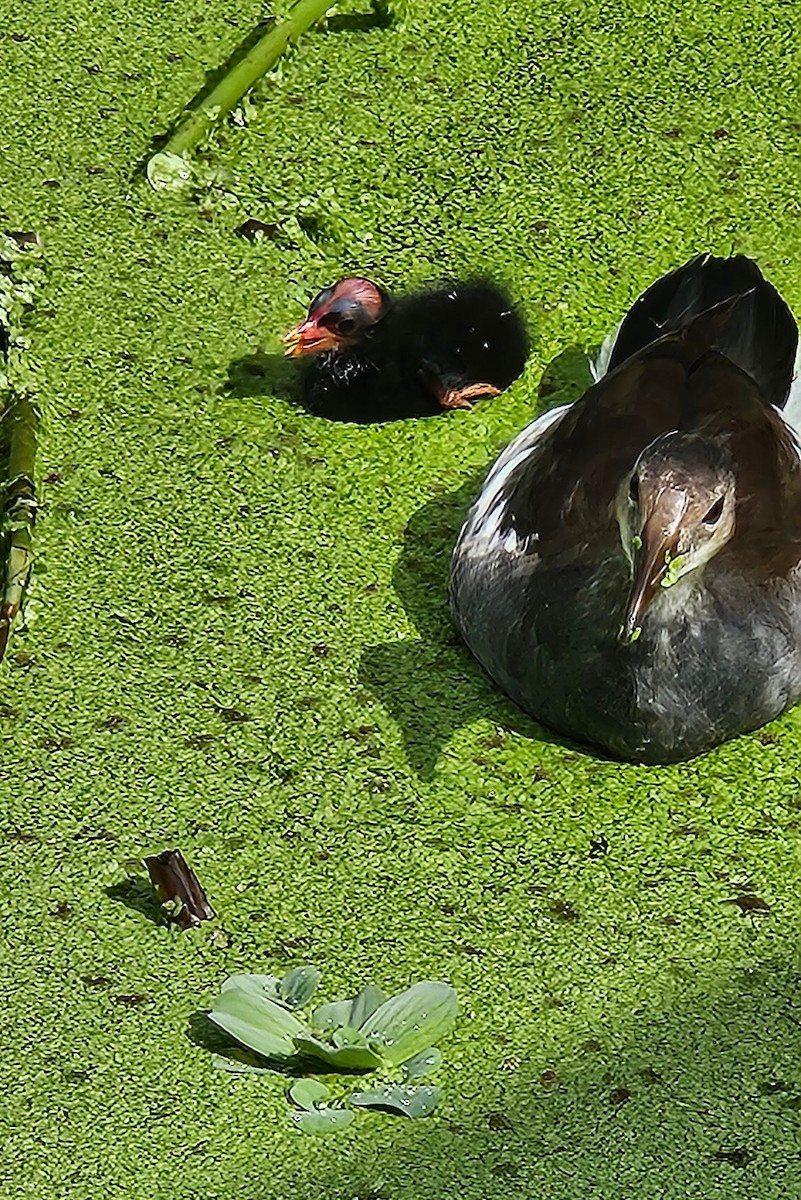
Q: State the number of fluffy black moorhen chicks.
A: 1